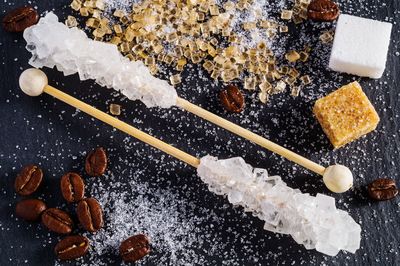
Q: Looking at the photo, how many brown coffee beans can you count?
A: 12